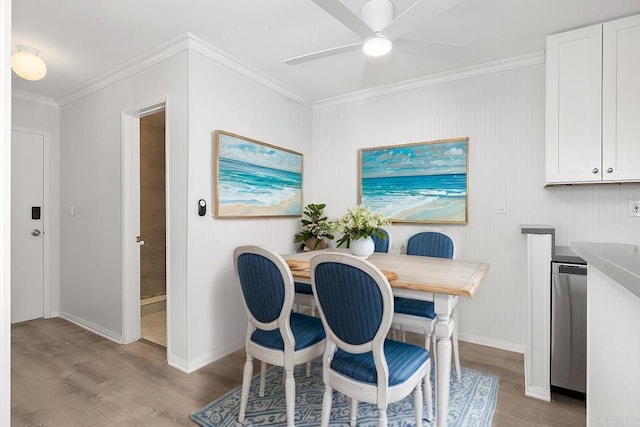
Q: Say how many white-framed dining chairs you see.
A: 4